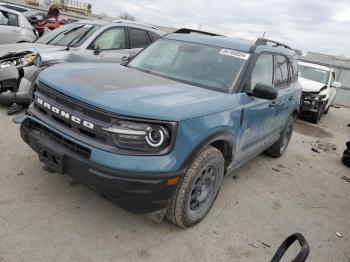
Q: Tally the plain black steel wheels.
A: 2